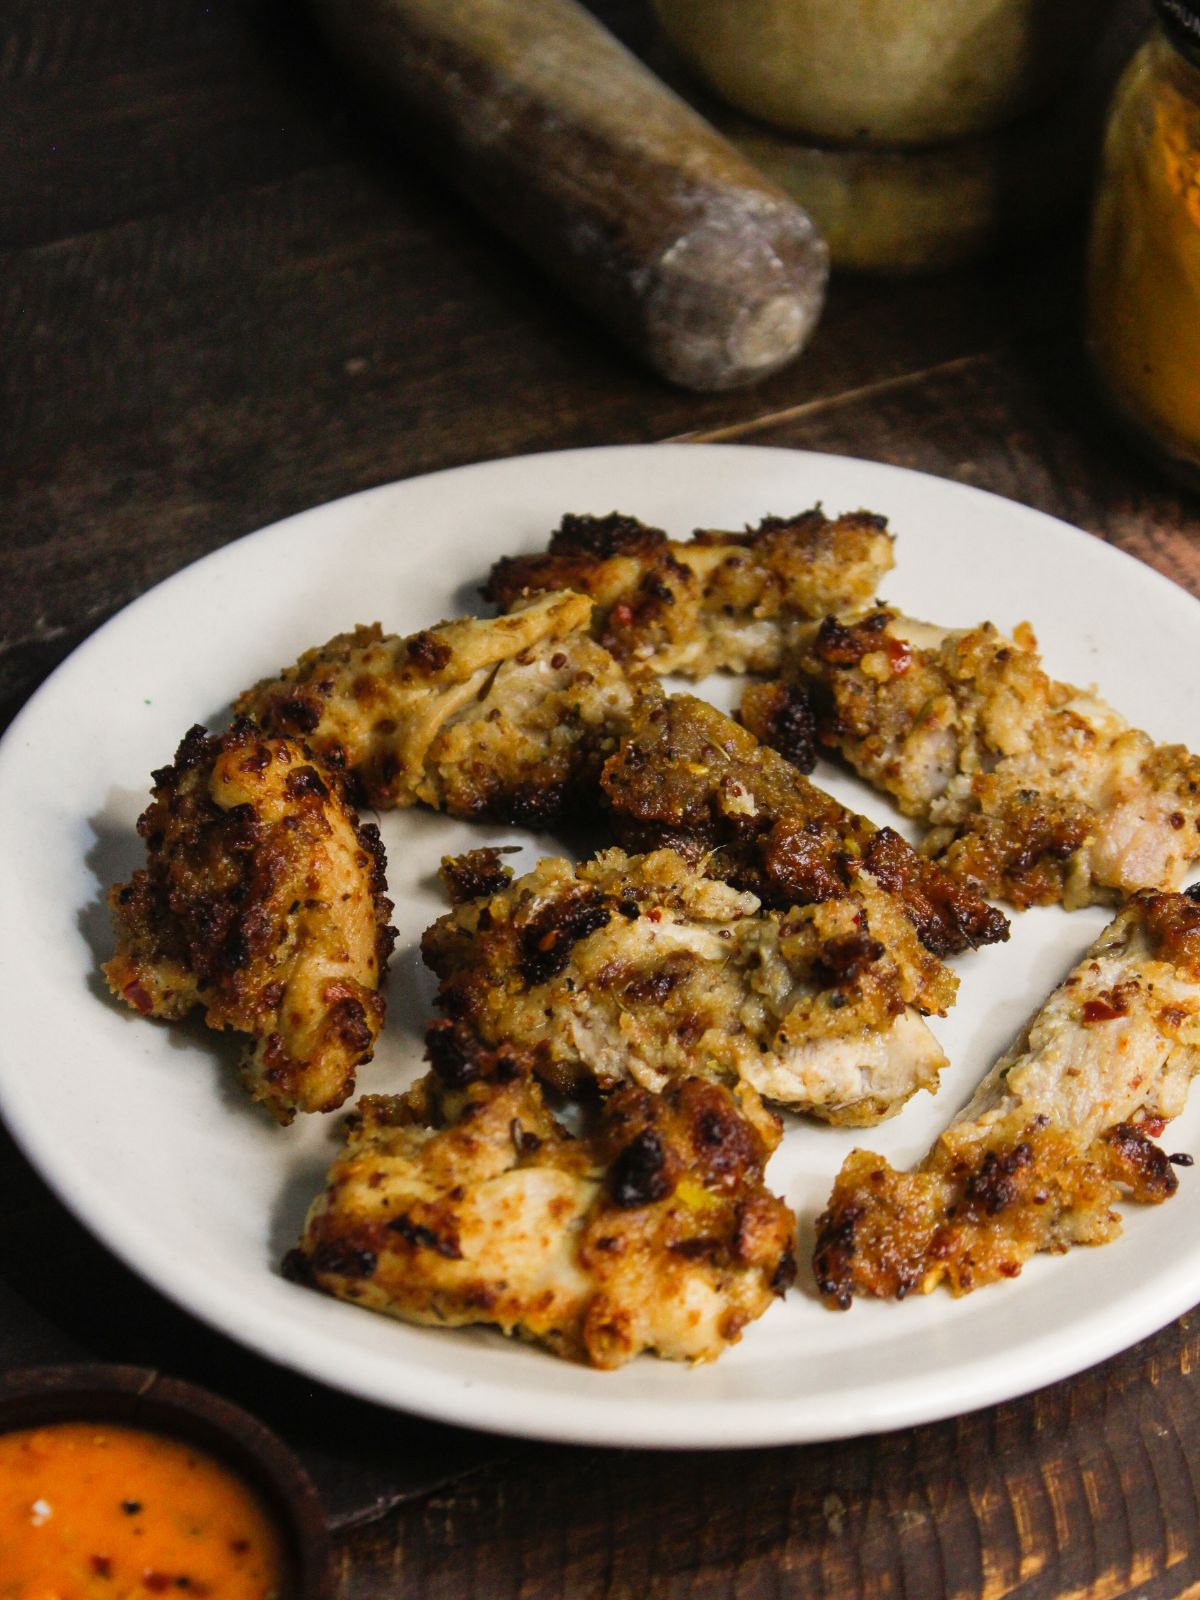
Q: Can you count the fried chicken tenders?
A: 8